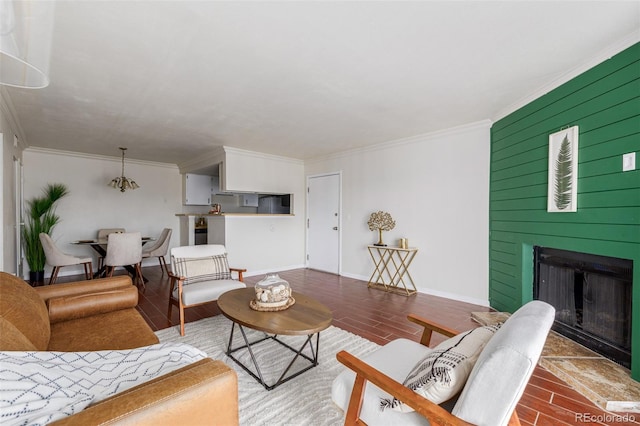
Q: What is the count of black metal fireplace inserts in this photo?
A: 1